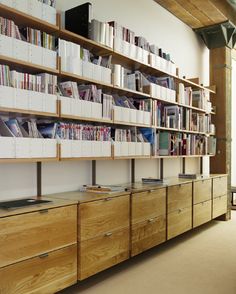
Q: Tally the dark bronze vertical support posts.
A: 6